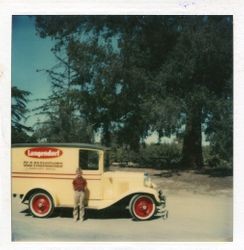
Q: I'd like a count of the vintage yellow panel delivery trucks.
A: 1